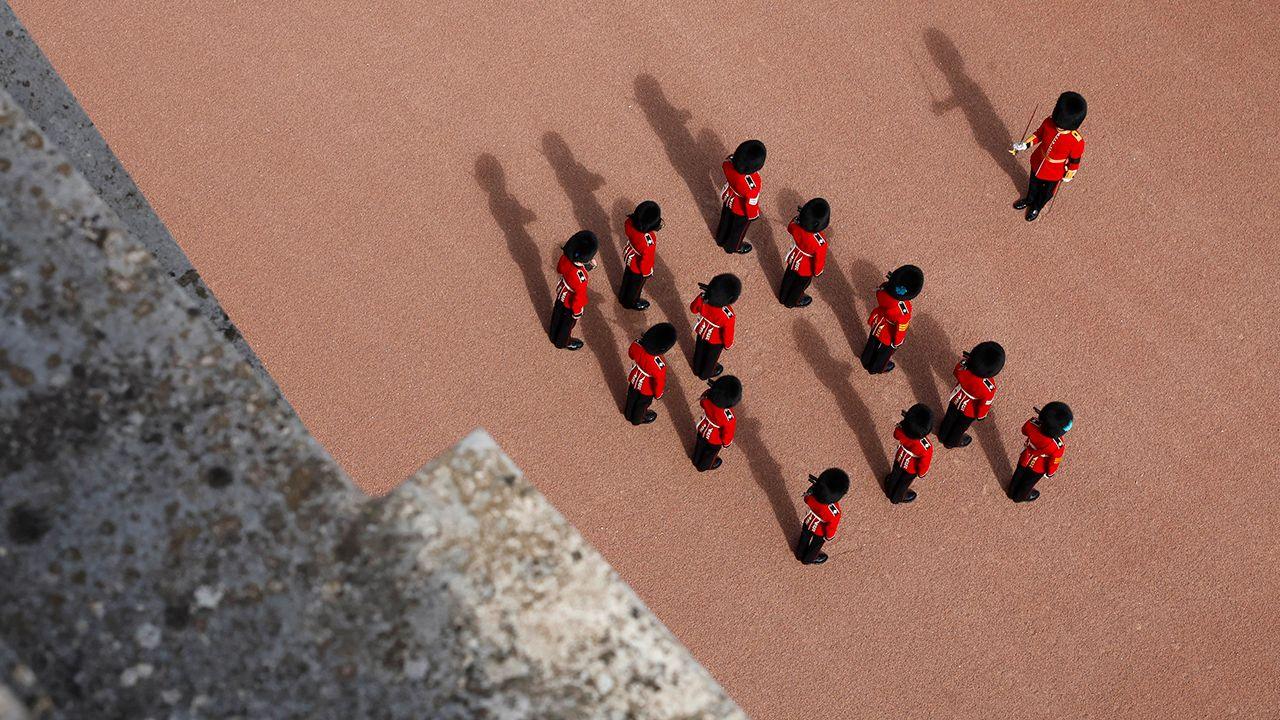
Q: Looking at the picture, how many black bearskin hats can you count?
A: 13